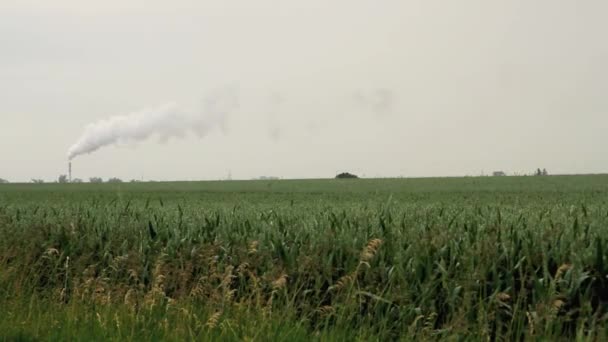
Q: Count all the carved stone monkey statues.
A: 0